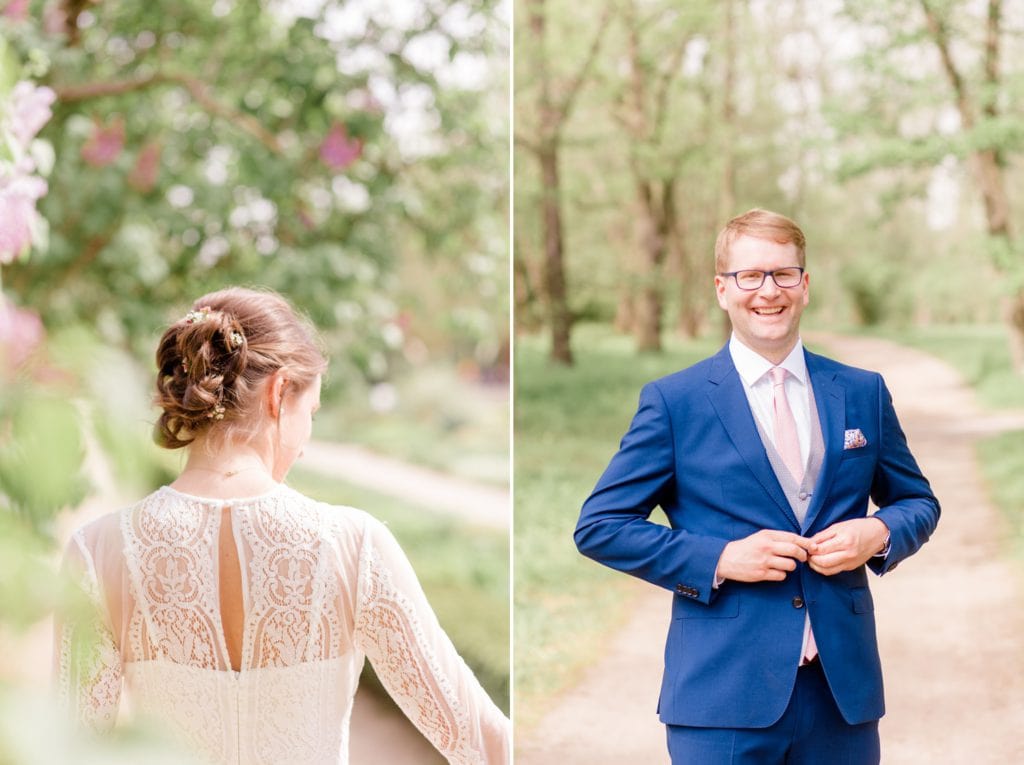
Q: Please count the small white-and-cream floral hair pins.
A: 3